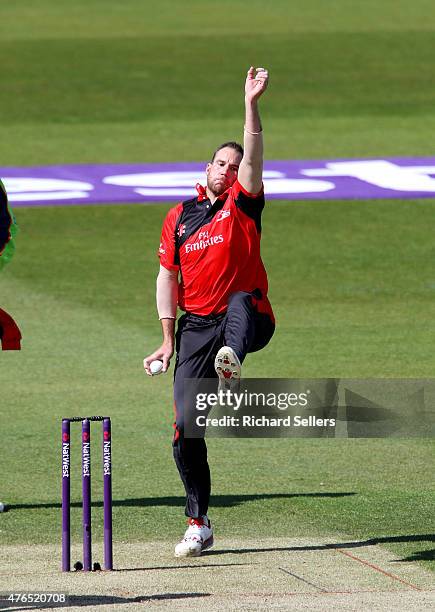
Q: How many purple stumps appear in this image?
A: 3